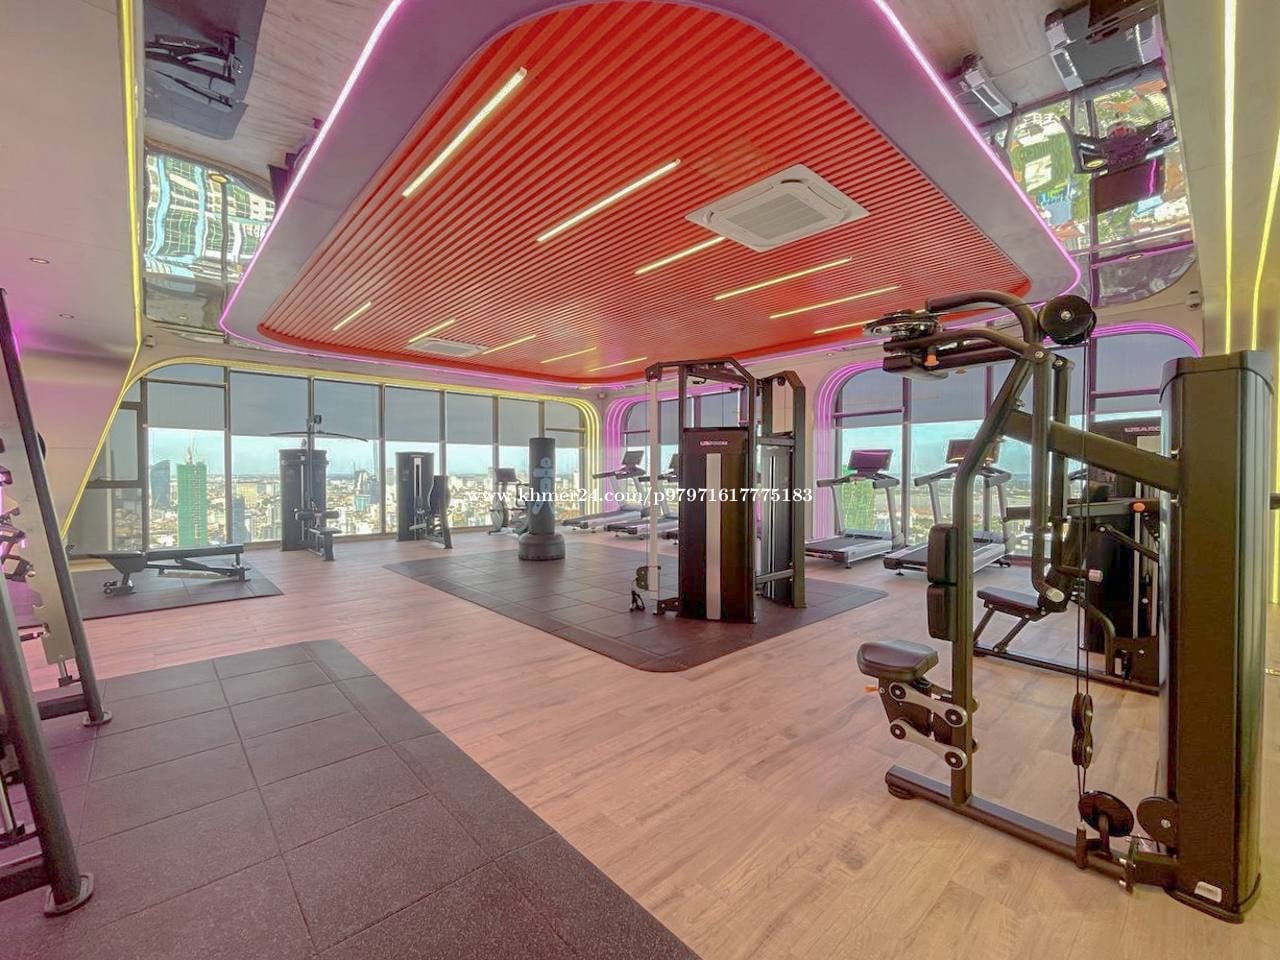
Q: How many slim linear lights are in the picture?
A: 11